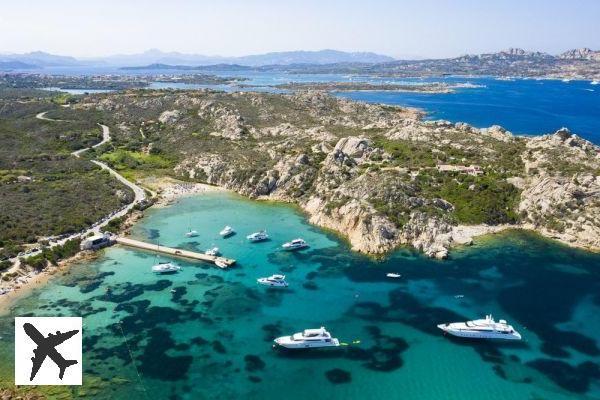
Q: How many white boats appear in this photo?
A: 11